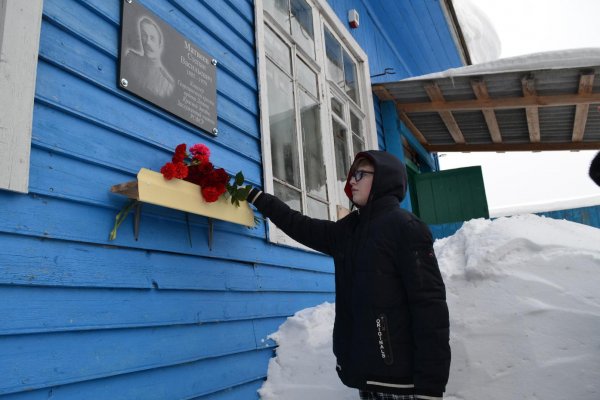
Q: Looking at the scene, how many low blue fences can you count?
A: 1